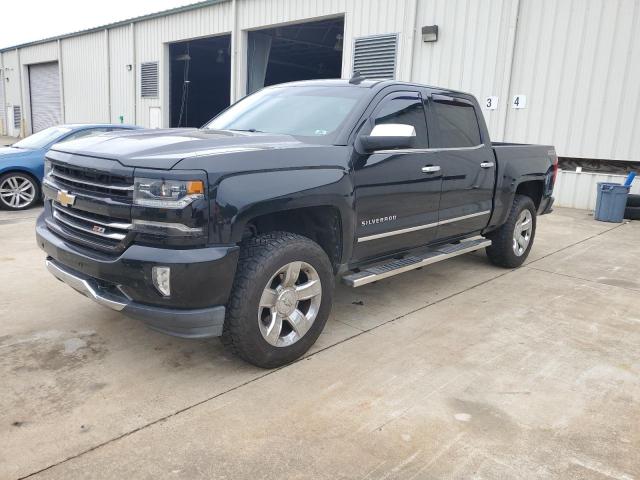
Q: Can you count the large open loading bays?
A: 2